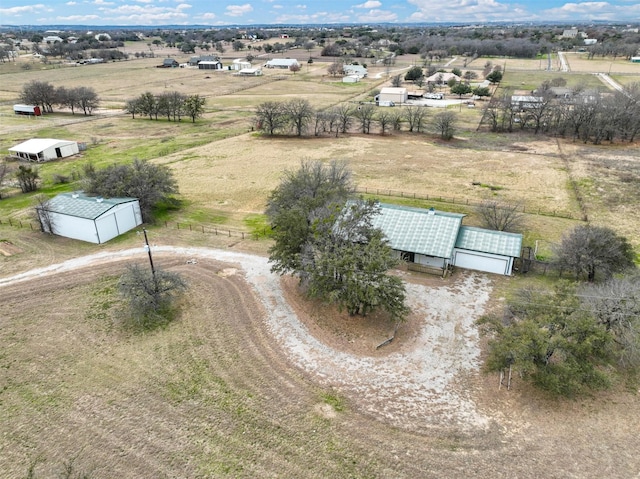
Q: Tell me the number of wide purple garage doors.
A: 0